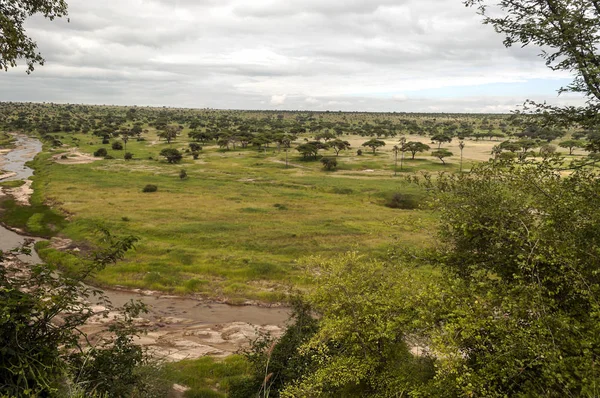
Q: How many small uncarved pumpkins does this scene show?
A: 0